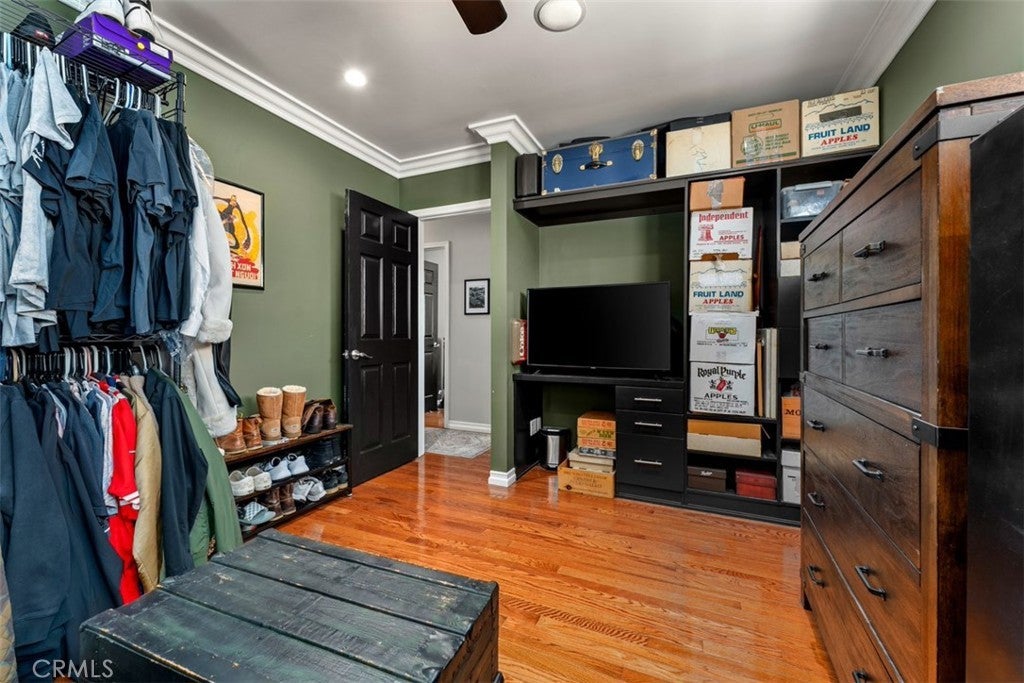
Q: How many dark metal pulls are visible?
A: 10